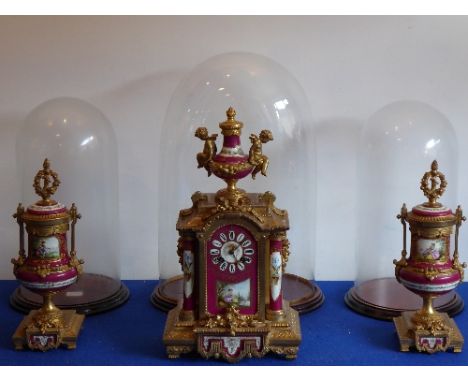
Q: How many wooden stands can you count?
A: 3